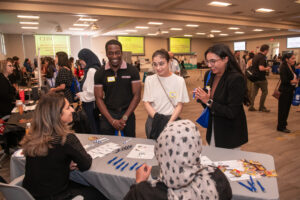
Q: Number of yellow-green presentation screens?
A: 3